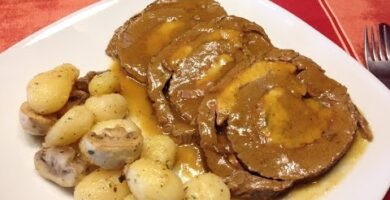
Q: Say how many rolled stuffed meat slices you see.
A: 3